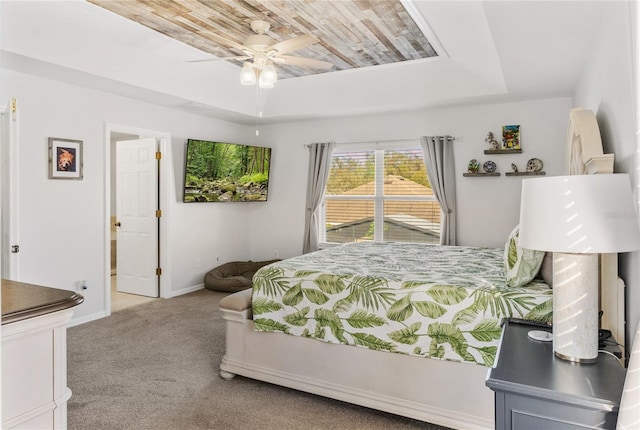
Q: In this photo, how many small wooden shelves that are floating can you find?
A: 3